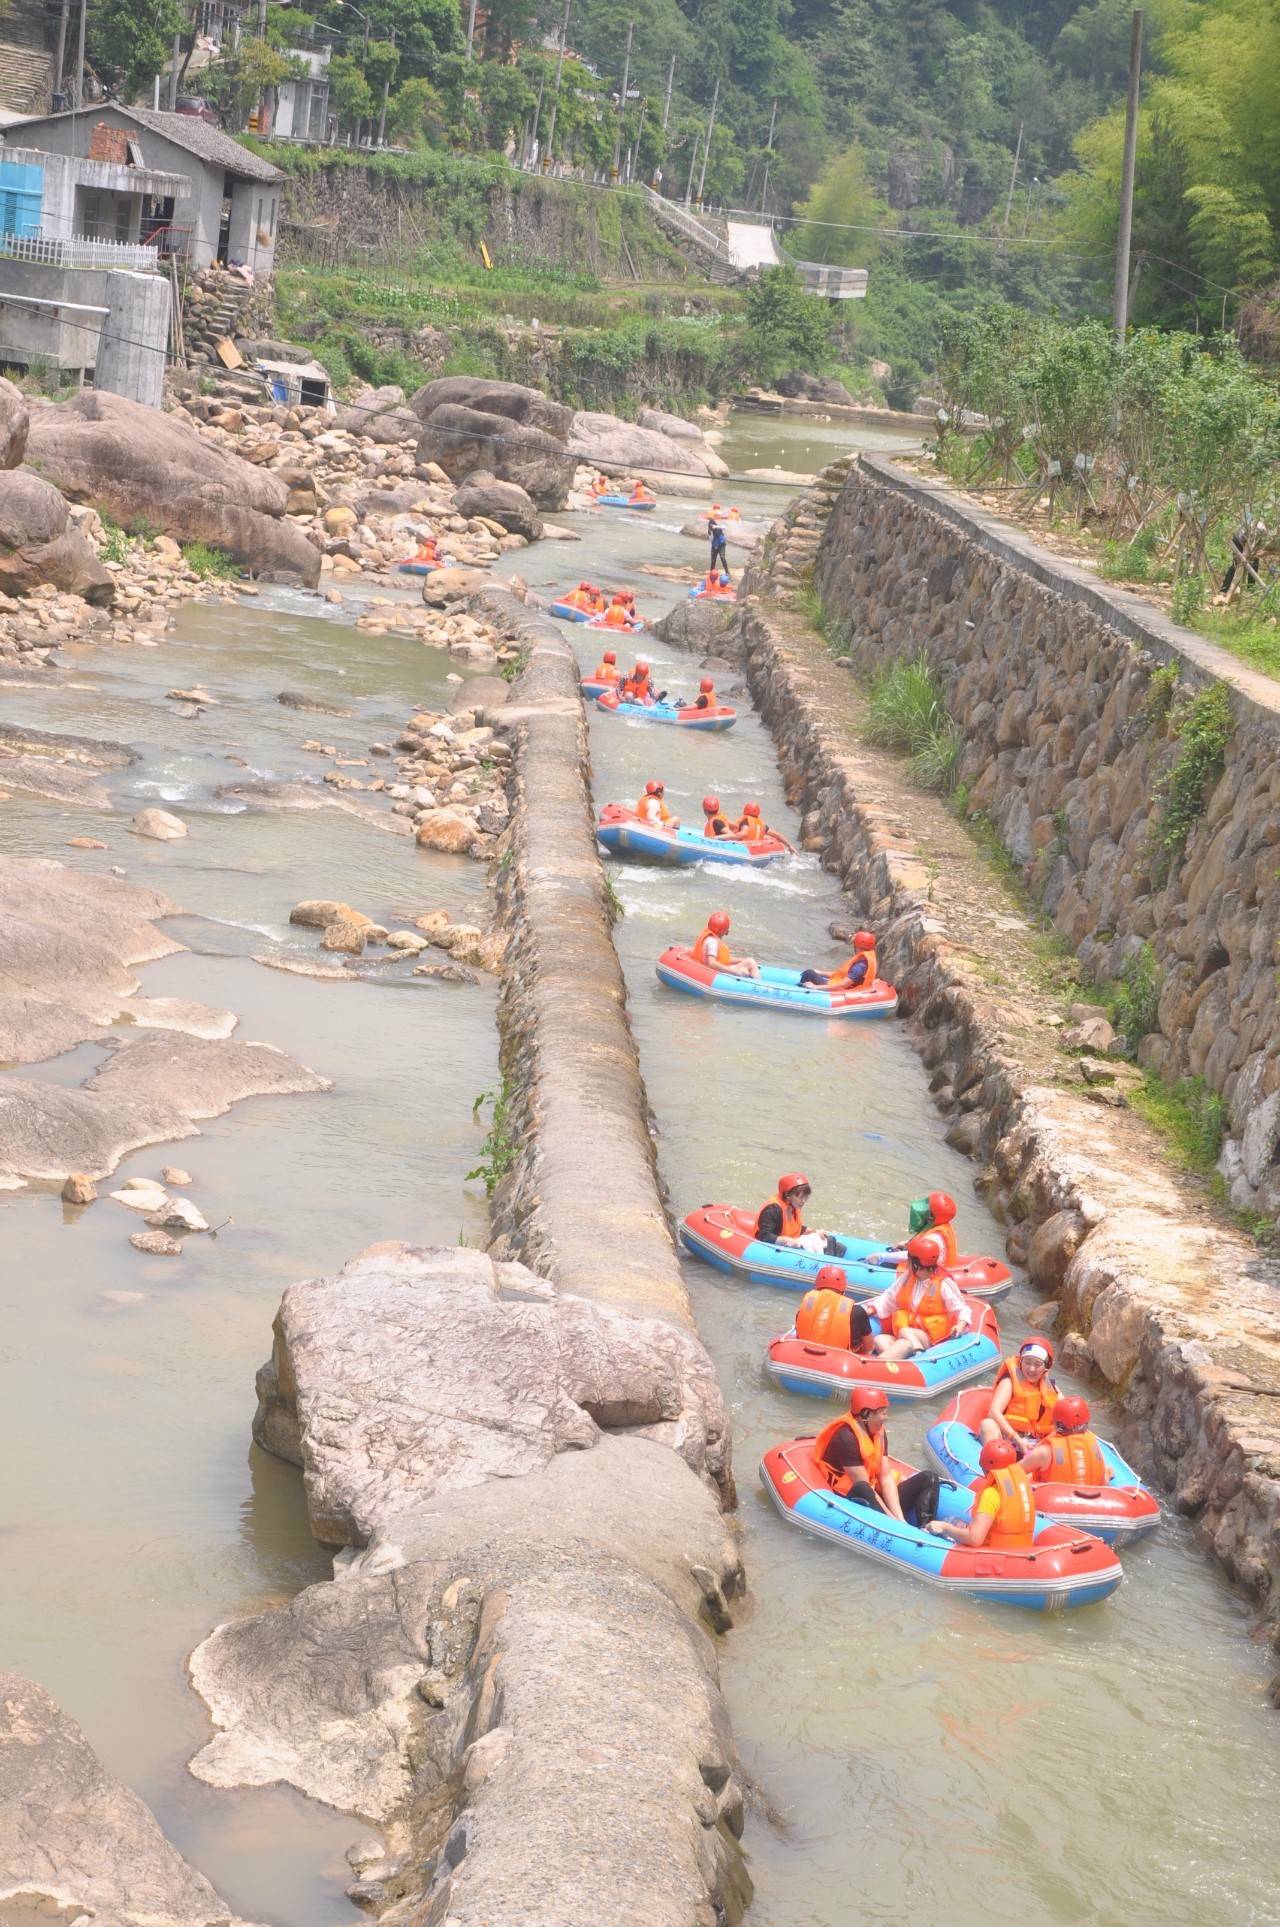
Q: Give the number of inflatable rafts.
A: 14